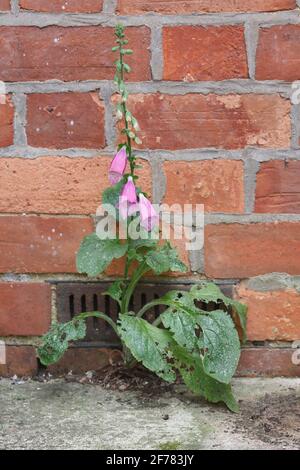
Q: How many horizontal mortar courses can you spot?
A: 6